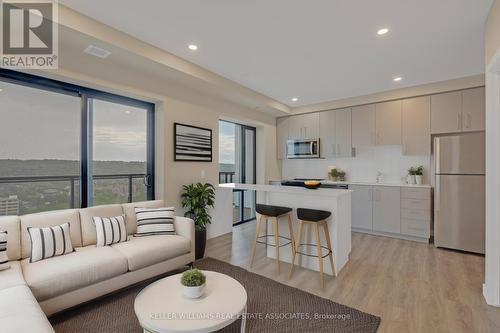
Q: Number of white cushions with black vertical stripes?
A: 2